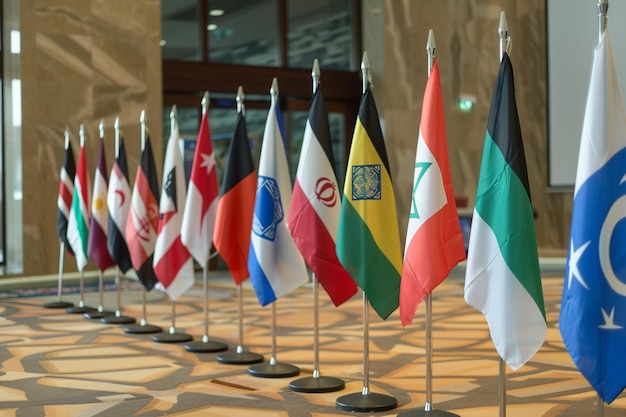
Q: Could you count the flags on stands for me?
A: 14